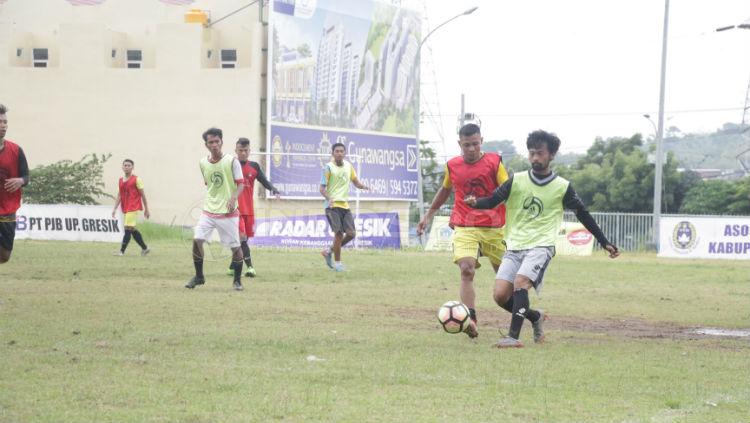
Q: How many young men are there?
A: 7